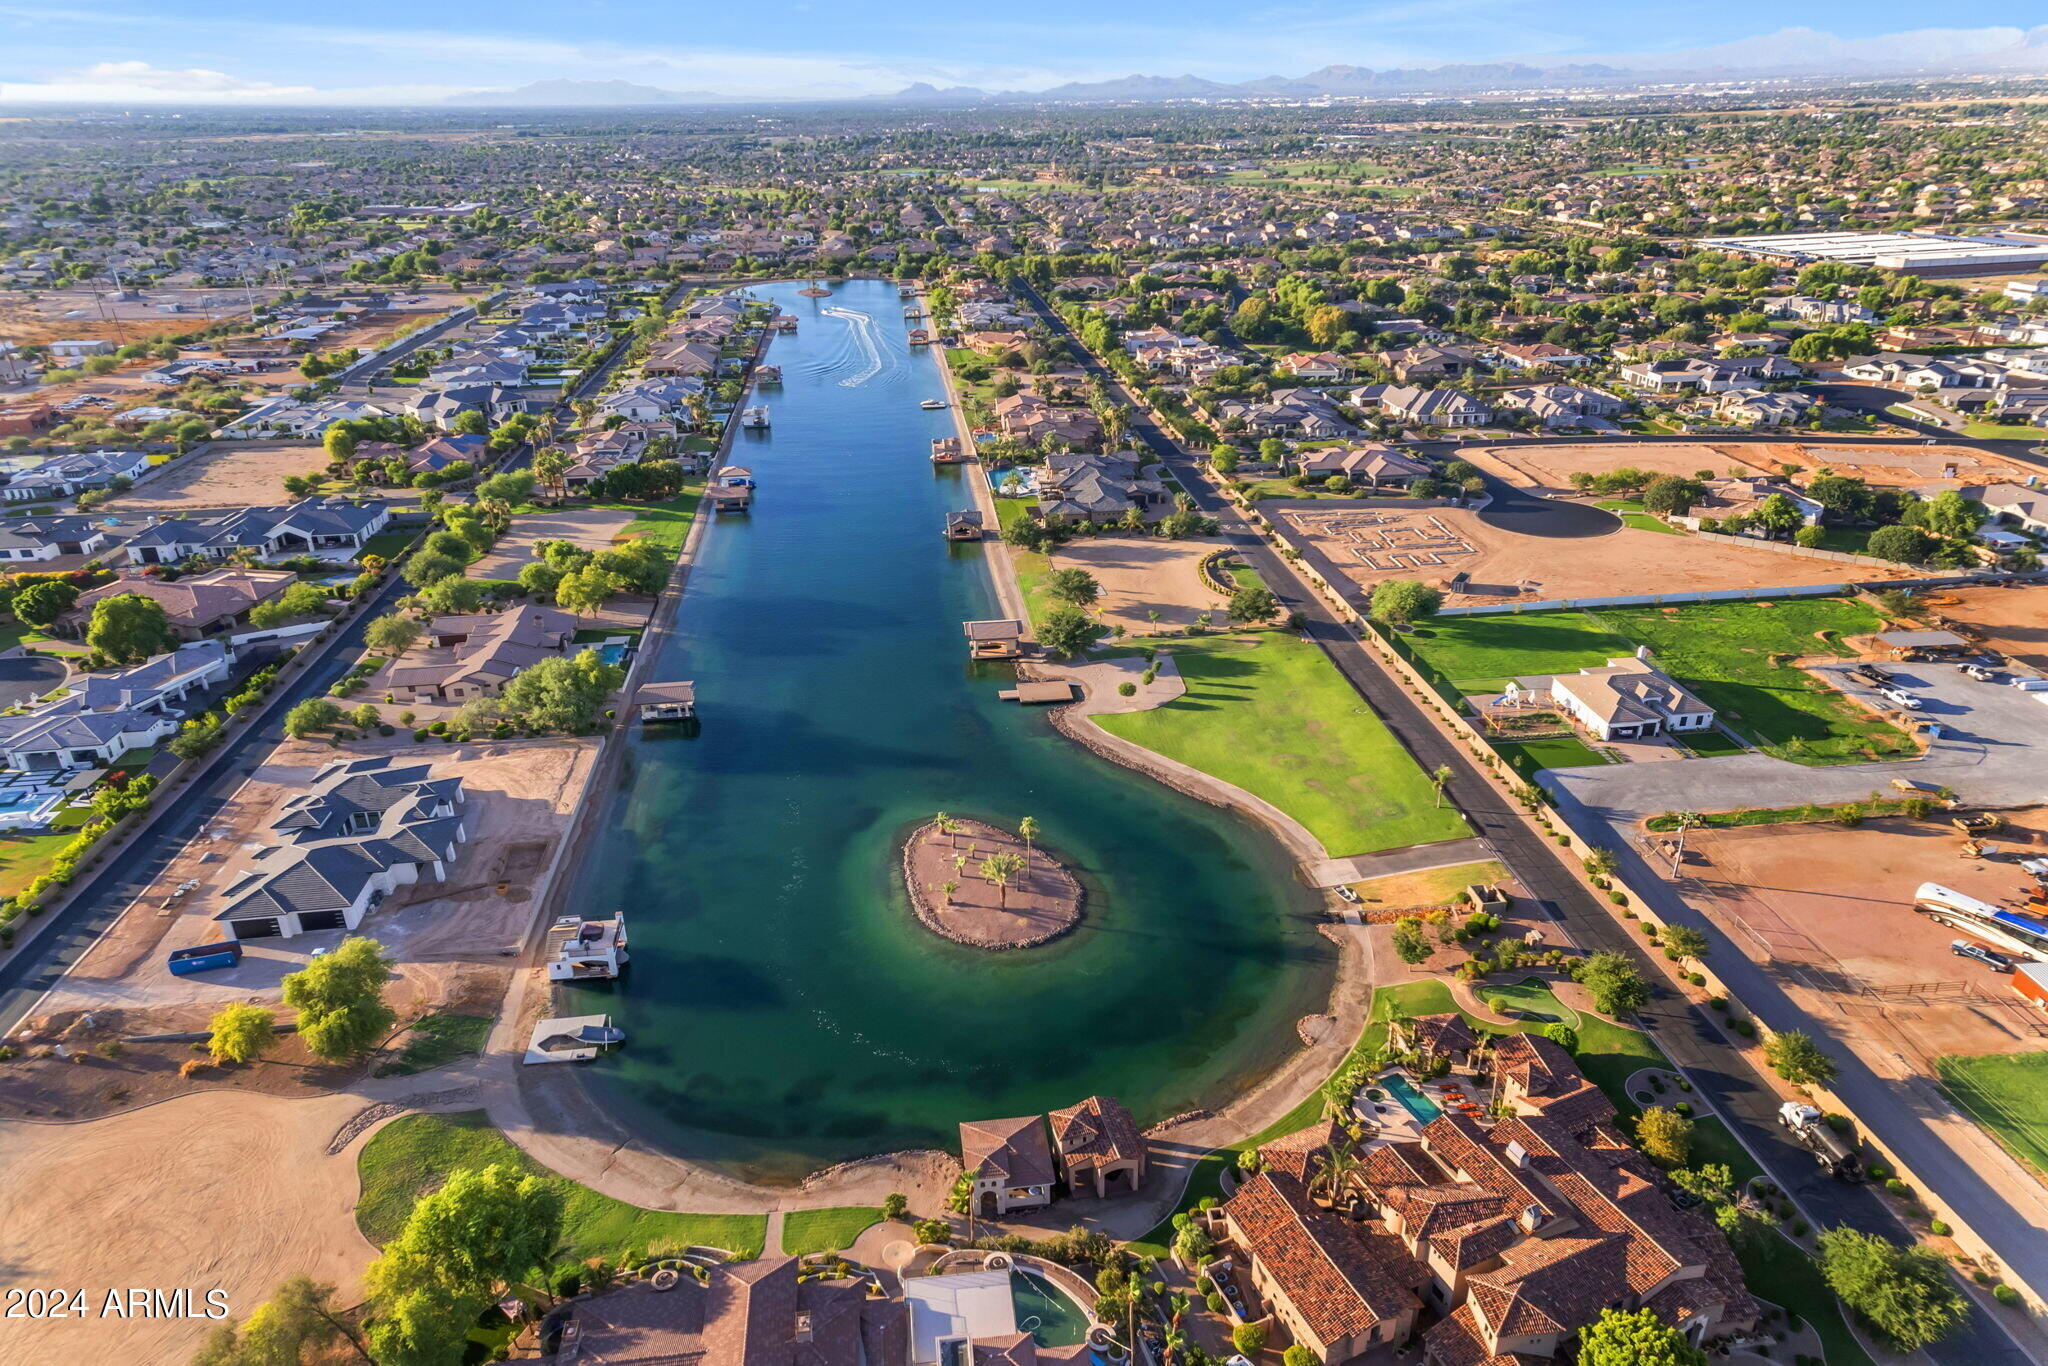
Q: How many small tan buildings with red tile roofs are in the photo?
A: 2